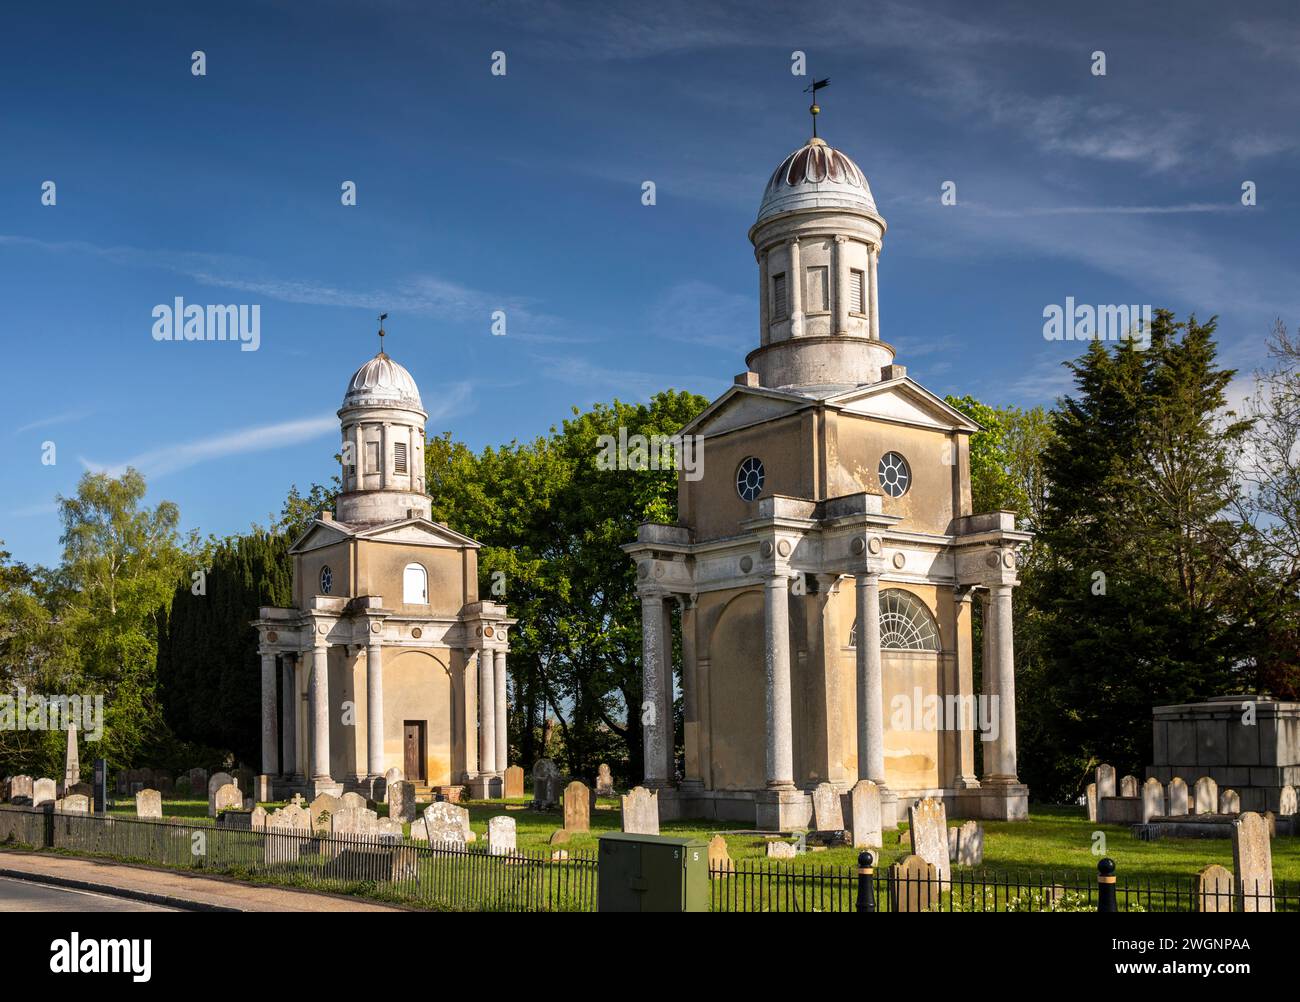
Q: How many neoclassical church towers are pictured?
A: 2